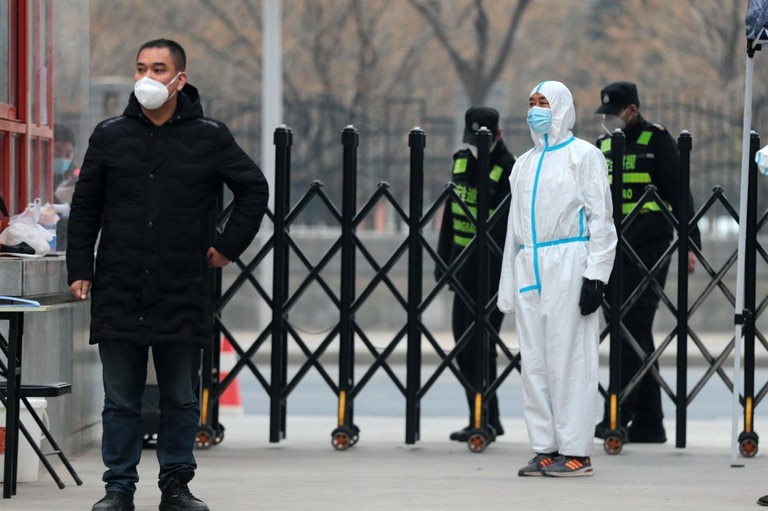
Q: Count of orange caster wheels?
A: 5